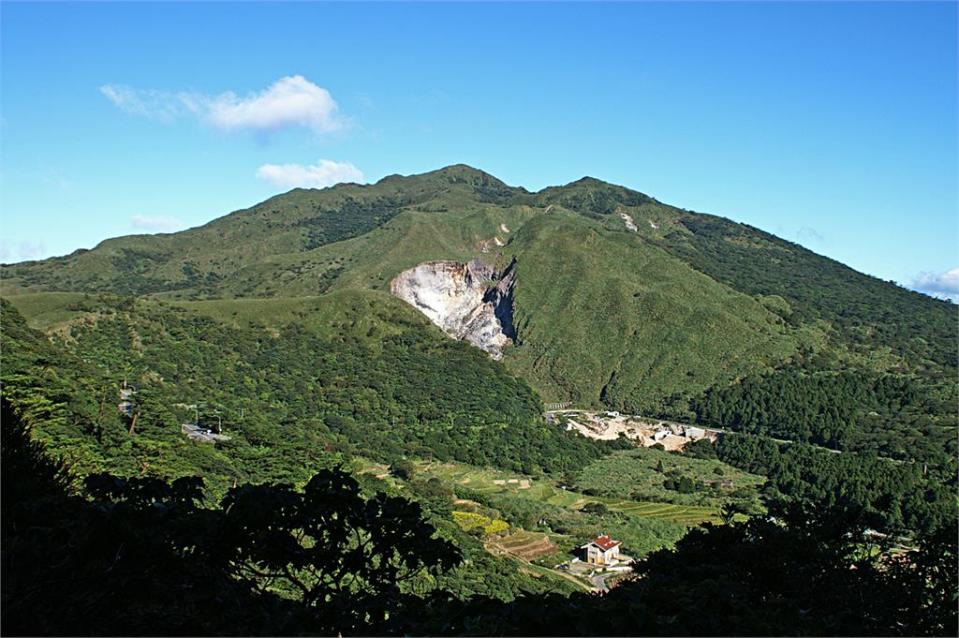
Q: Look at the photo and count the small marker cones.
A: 0